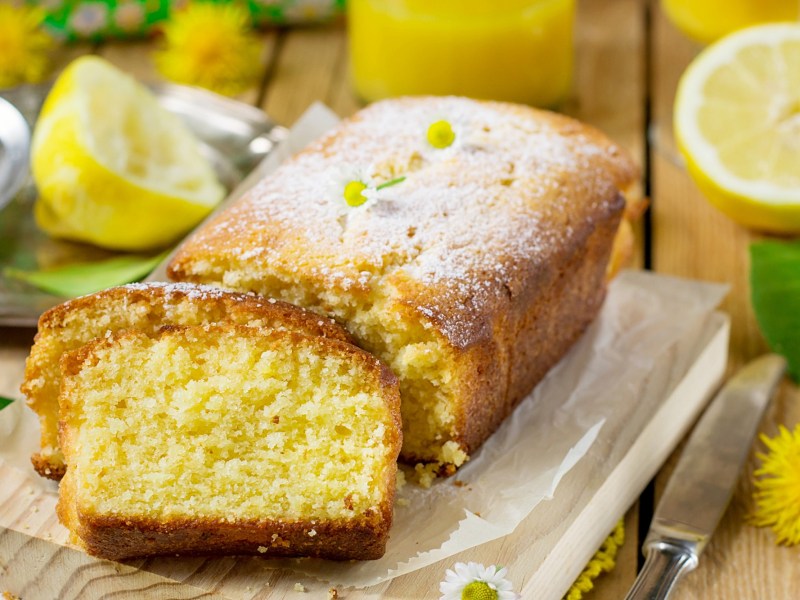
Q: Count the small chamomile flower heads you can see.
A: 3